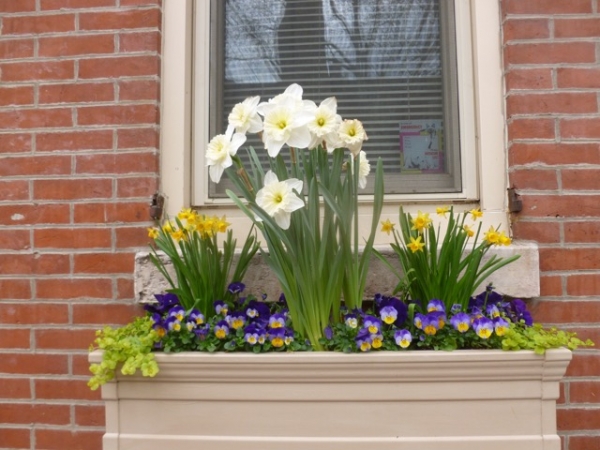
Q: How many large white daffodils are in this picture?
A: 8